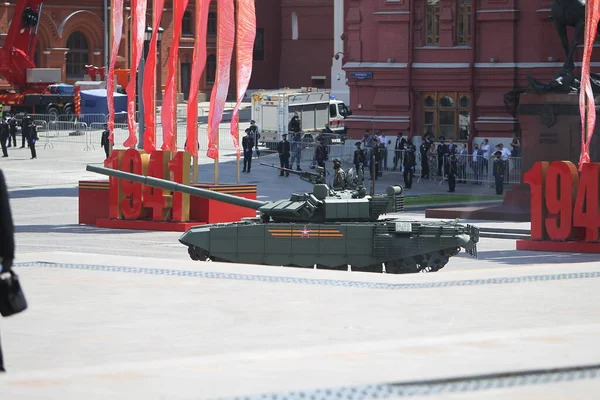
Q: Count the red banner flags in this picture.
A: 8